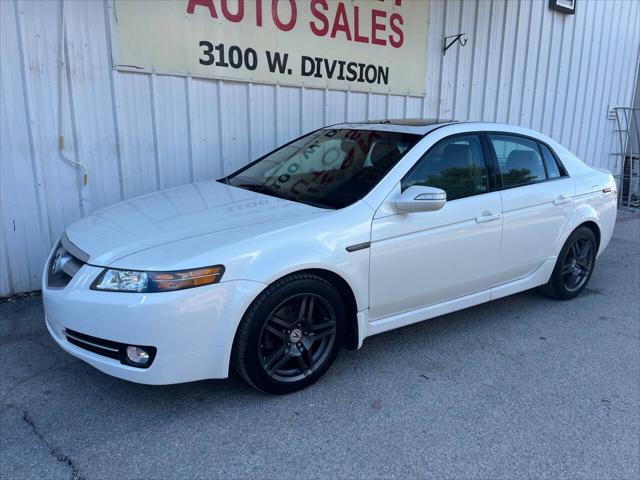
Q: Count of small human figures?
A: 0